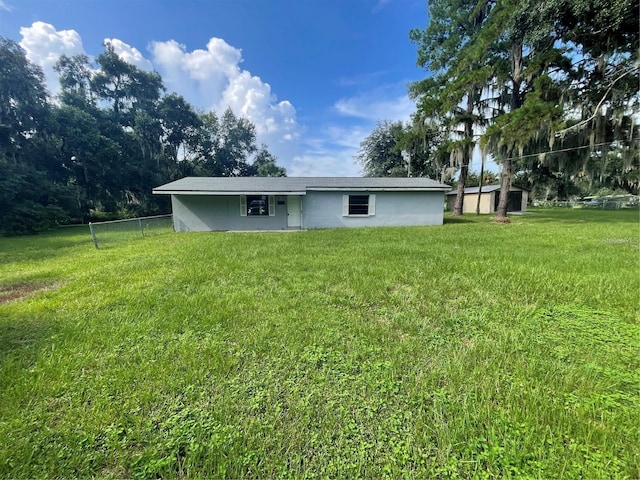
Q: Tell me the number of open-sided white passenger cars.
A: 0